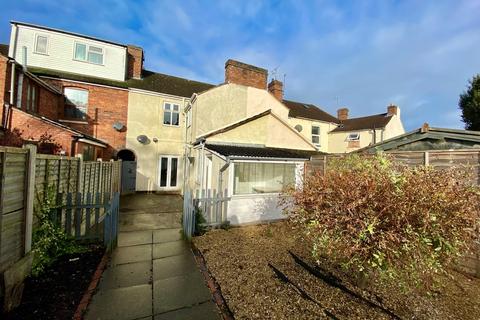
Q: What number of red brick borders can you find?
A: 2